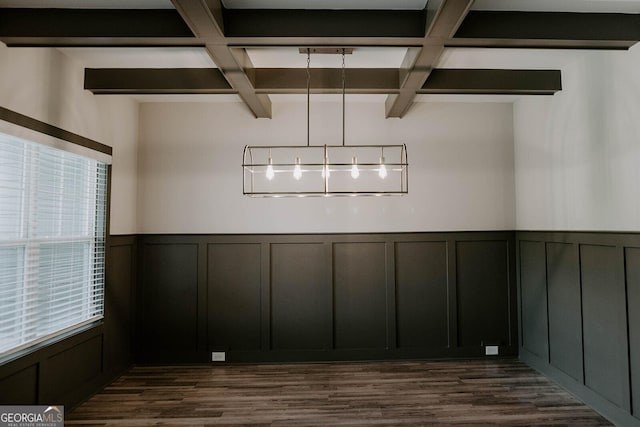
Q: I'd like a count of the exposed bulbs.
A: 5